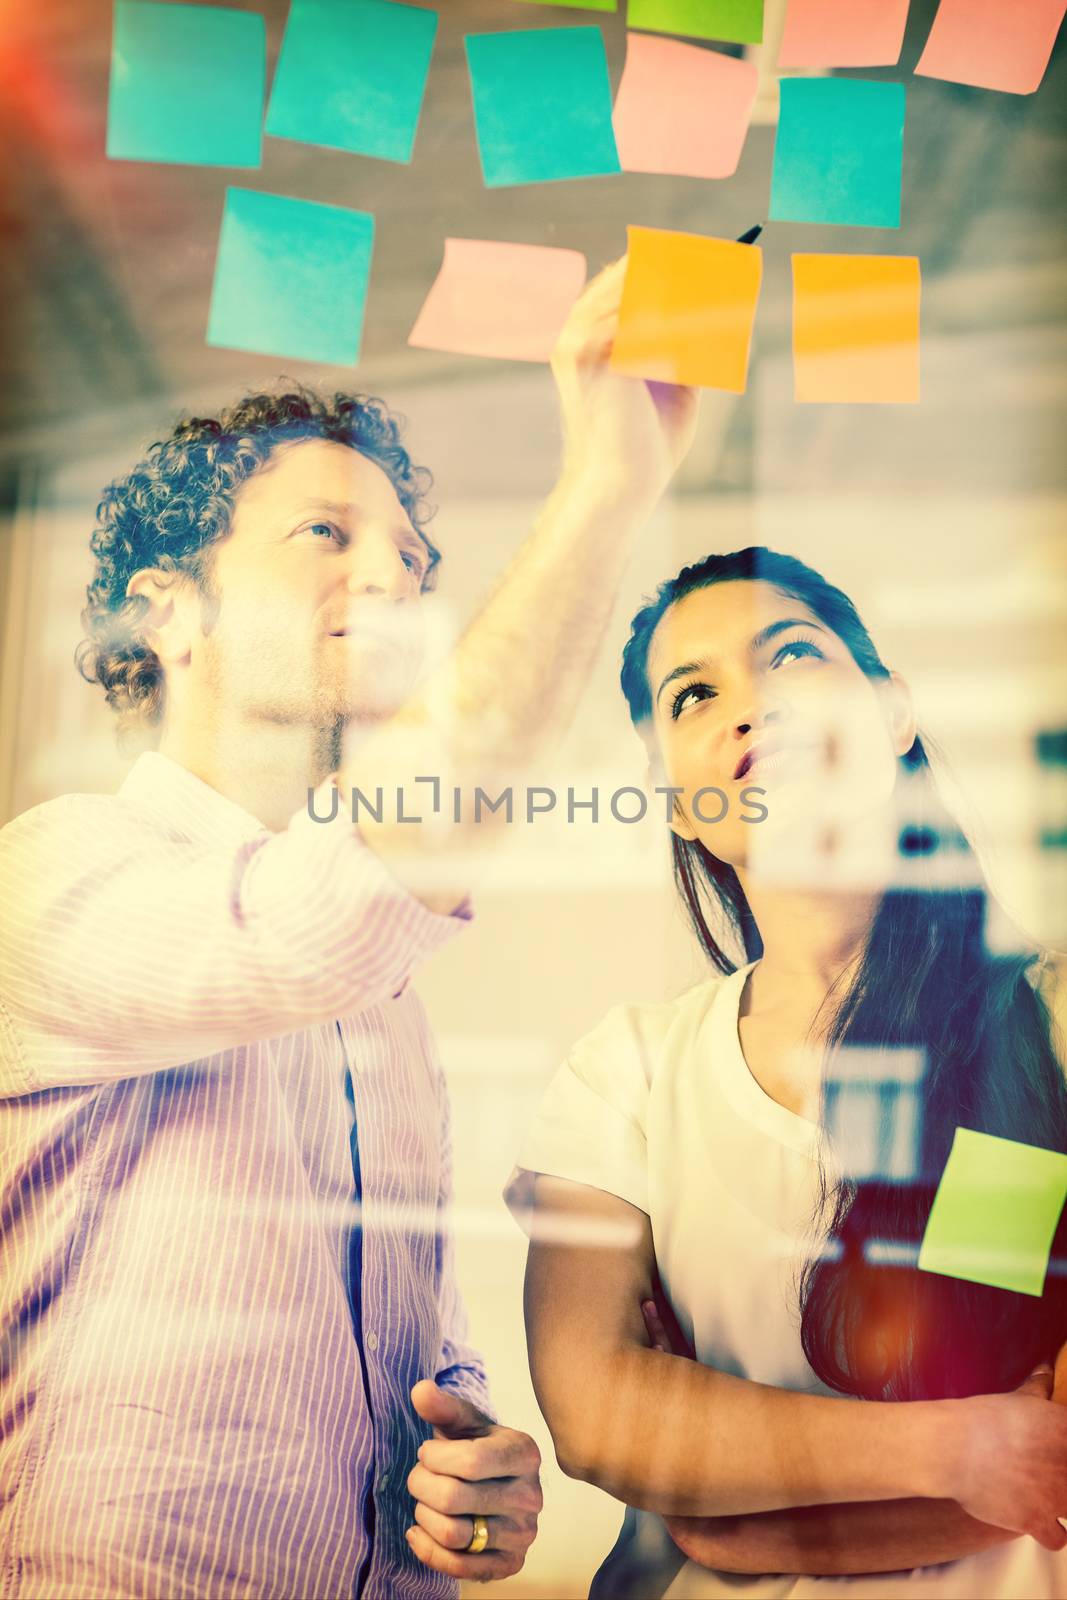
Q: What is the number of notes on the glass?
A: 14